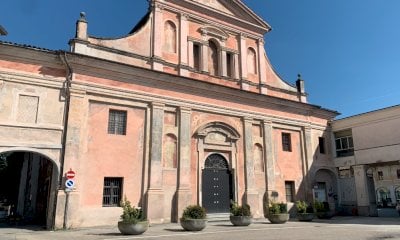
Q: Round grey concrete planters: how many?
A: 6